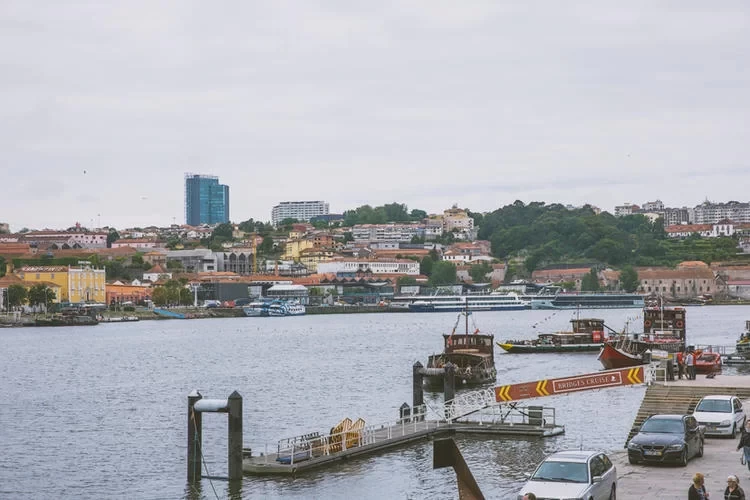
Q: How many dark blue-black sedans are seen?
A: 1